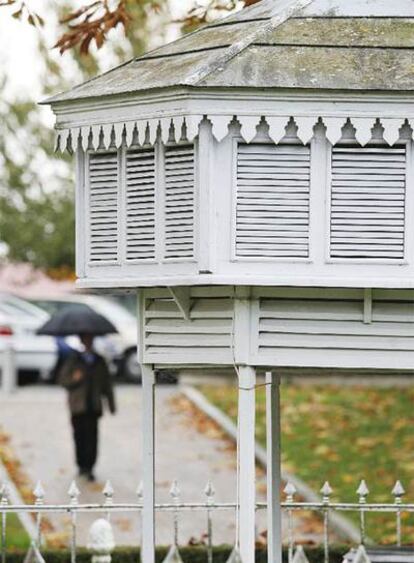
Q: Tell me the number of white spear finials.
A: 11